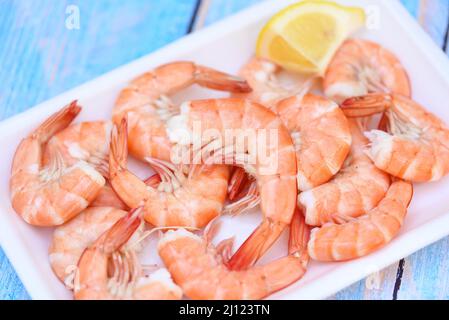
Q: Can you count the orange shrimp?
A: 14